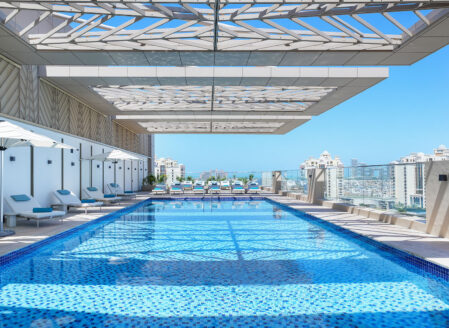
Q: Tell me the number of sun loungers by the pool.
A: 12